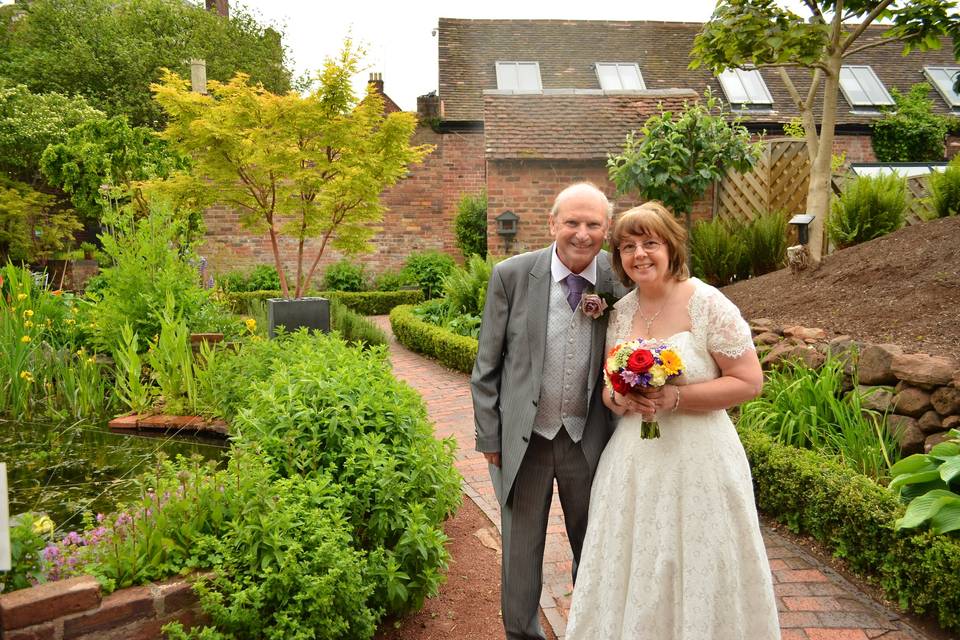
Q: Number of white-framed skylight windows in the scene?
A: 5